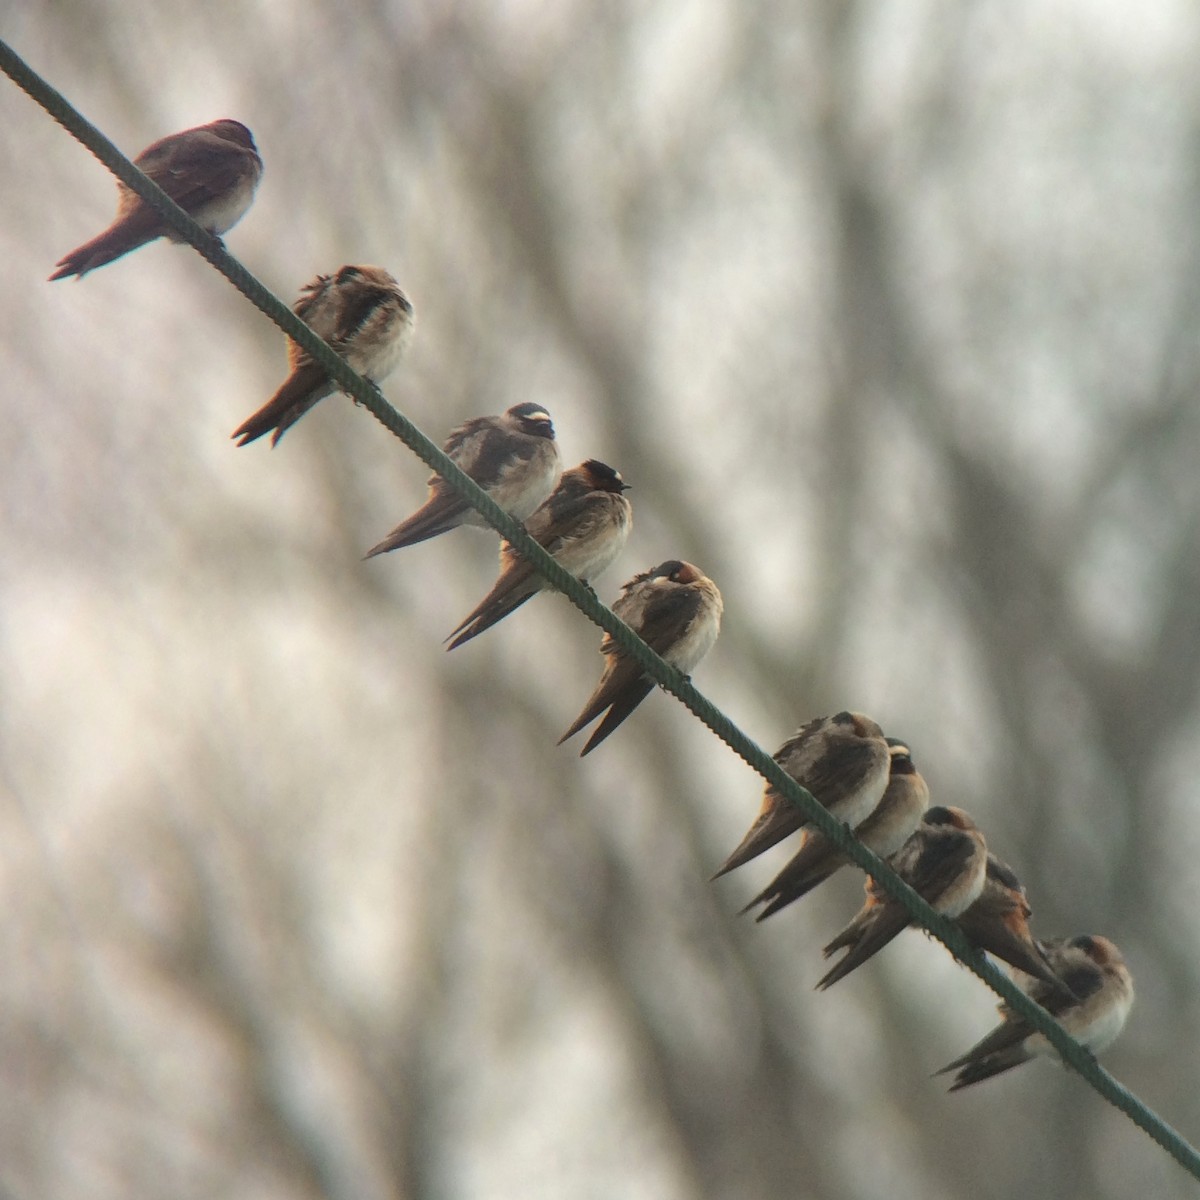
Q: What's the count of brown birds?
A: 10